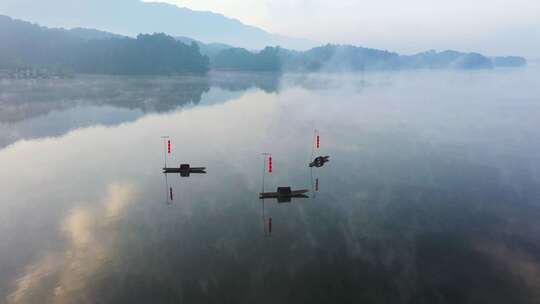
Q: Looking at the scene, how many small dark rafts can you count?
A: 3